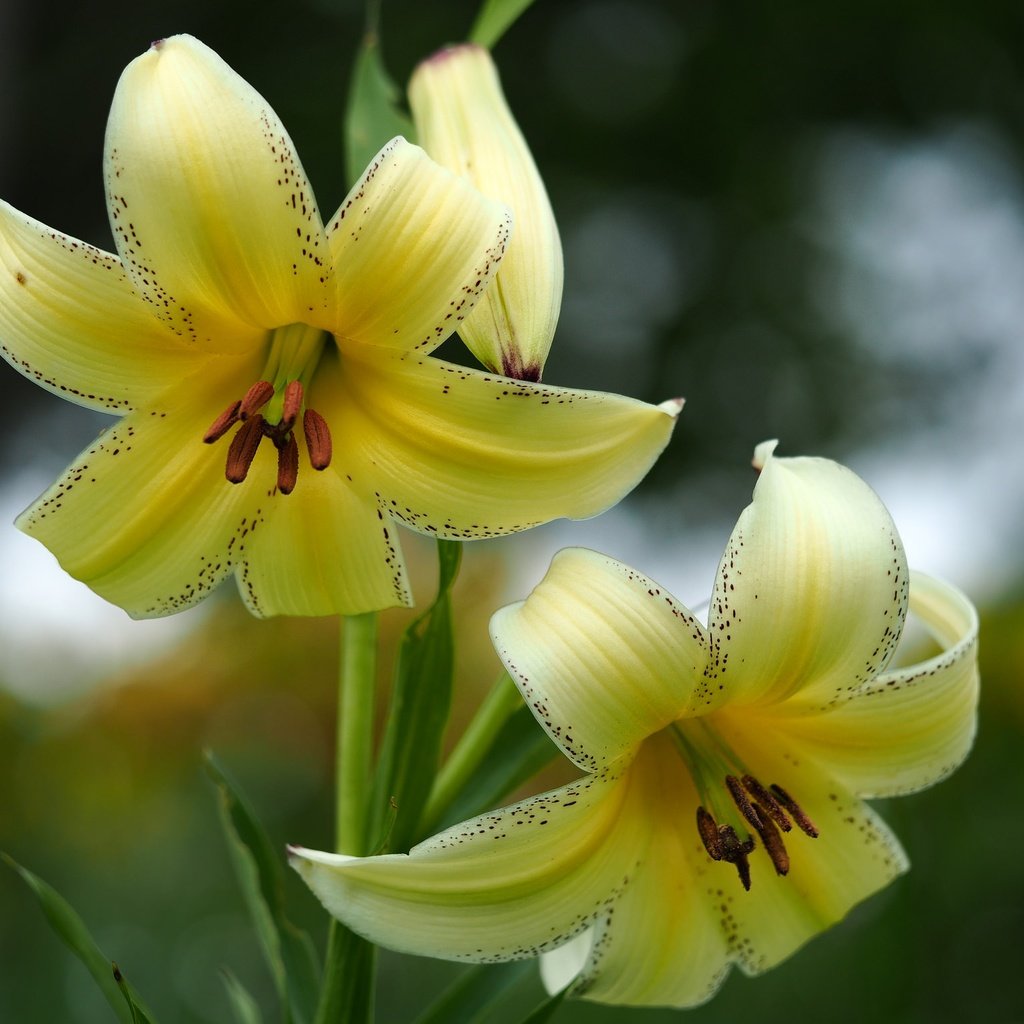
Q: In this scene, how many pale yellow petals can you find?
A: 12